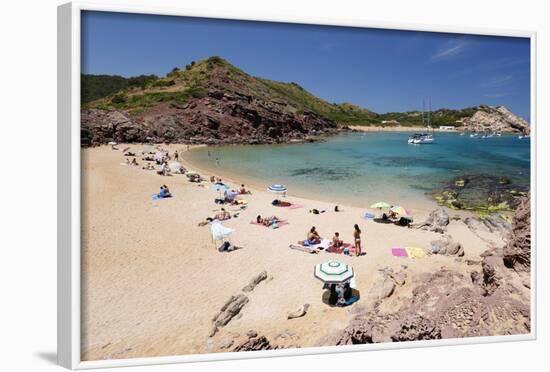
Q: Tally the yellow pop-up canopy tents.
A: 0